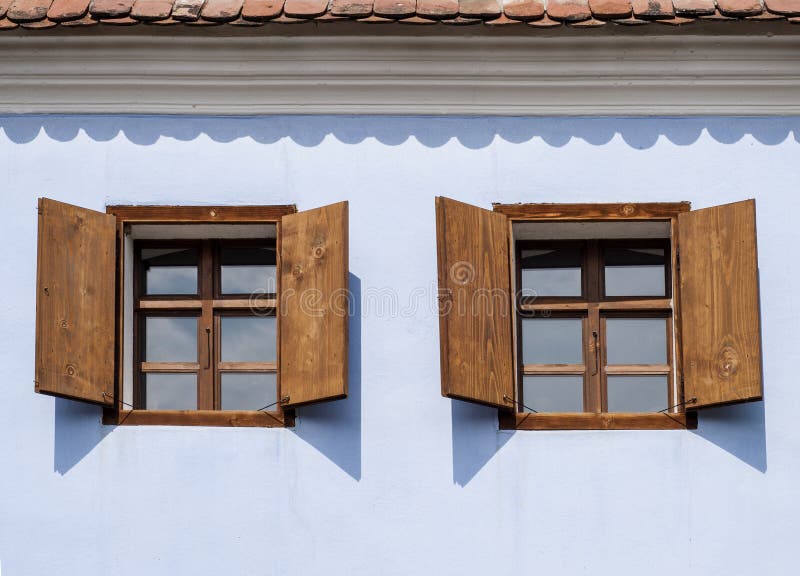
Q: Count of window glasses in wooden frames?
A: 12